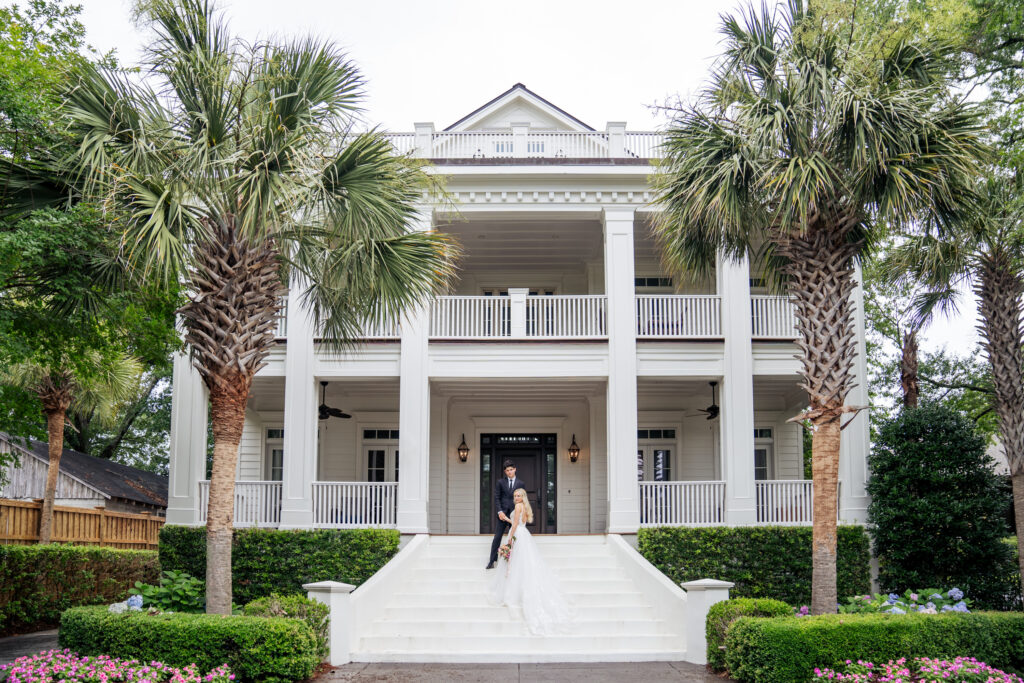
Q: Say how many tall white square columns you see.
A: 6